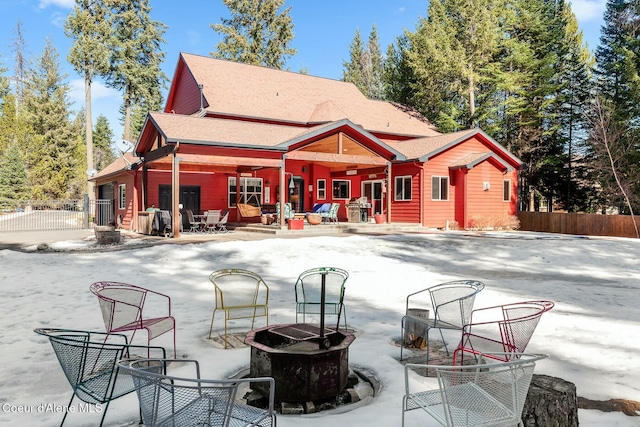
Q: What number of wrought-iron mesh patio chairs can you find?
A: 8